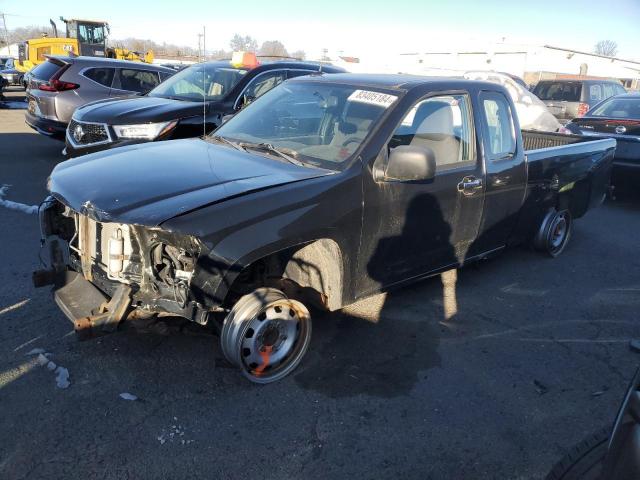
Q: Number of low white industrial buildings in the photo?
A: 1